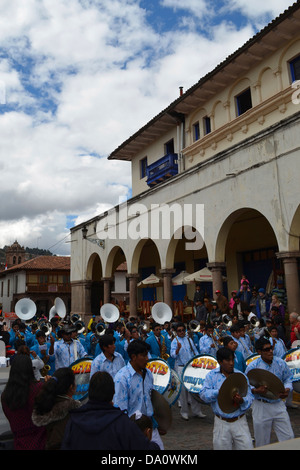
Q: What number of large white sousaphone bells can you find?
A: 4